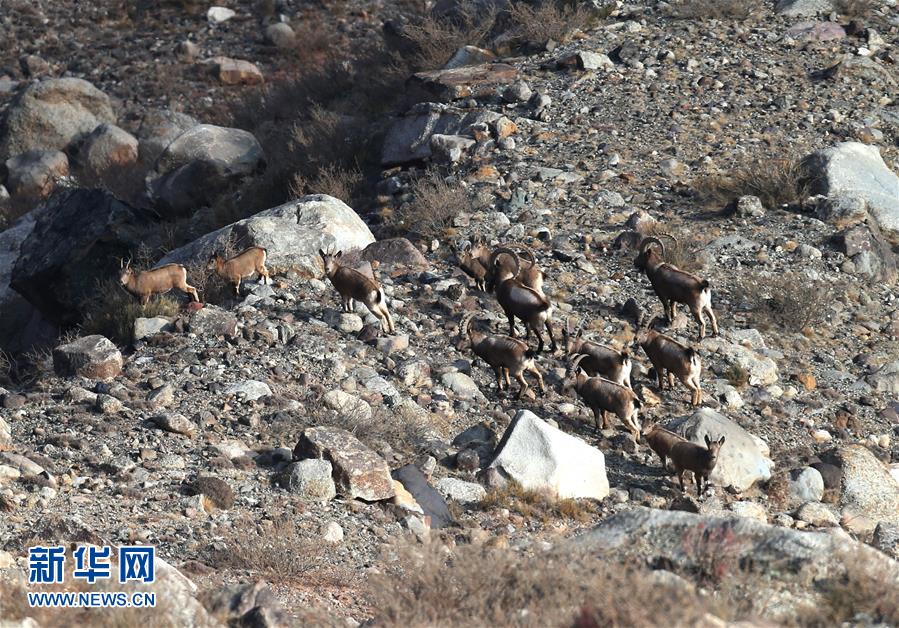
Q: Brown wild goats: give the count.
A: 14